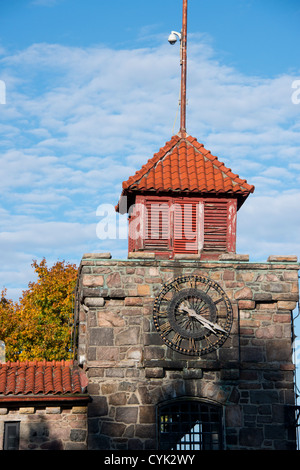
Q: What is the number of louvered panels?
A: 3